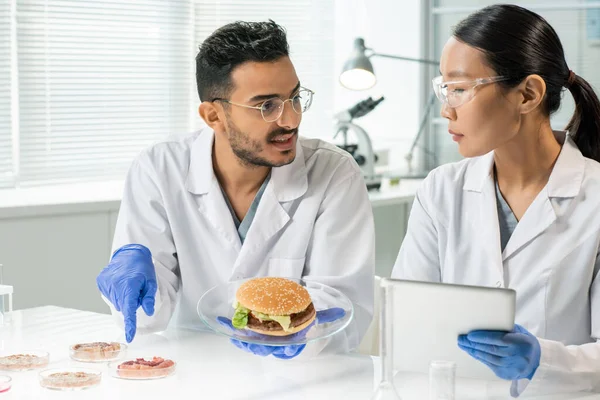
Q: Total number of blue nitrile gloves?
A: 3